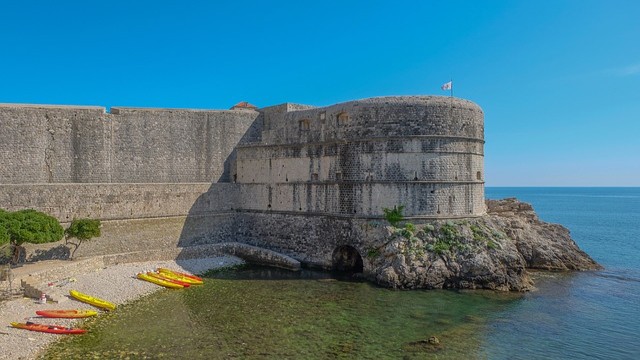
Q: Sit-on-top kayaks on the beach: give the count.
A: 7